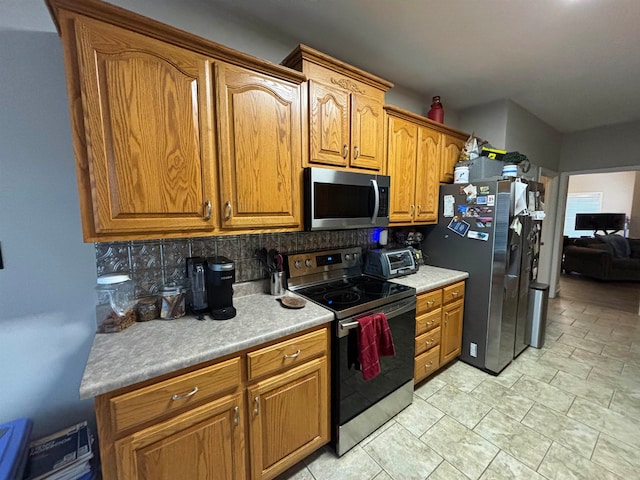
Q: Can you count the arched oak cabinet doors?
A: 7